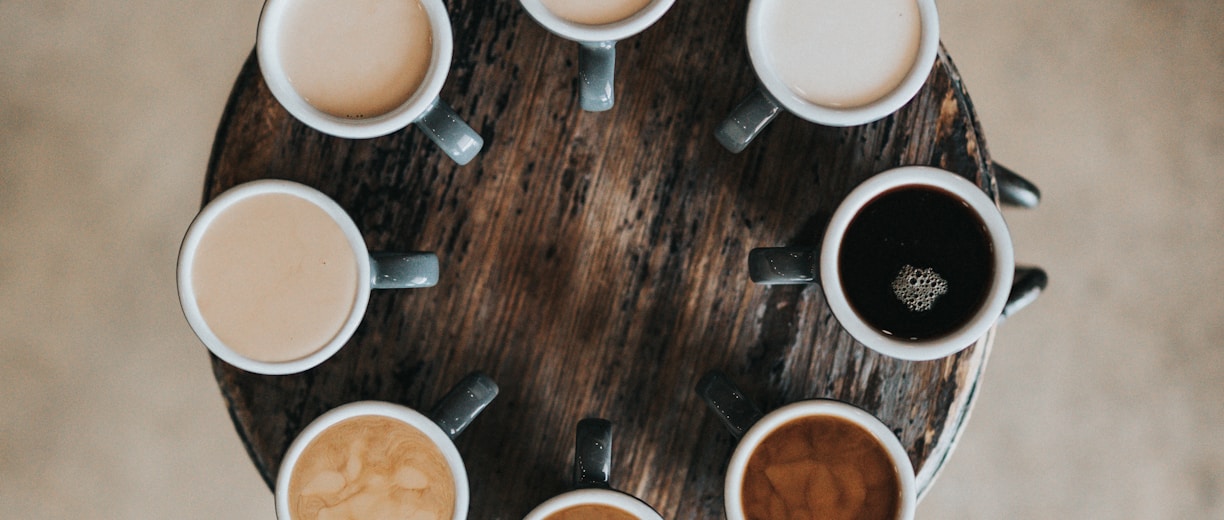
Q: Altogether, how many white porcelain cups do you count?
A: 8